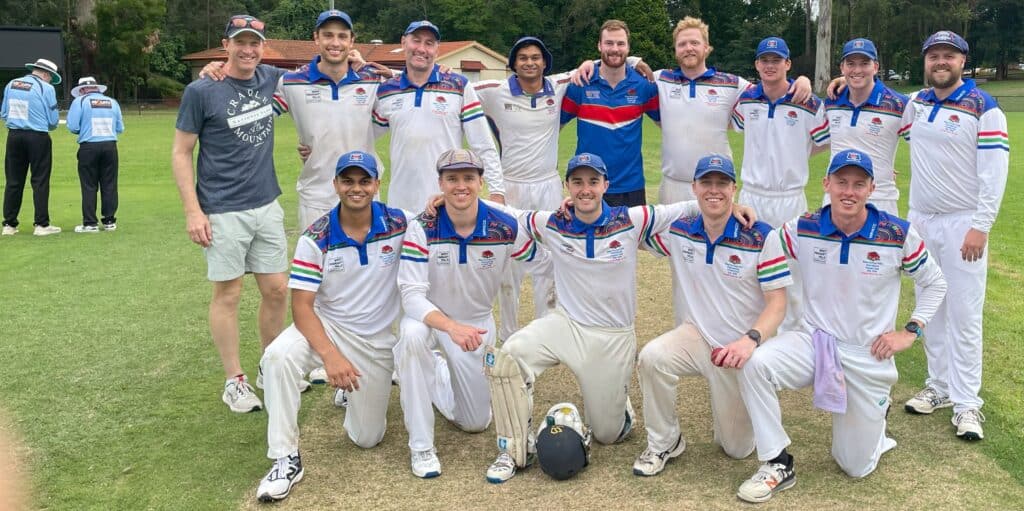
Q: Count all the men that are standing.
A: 11